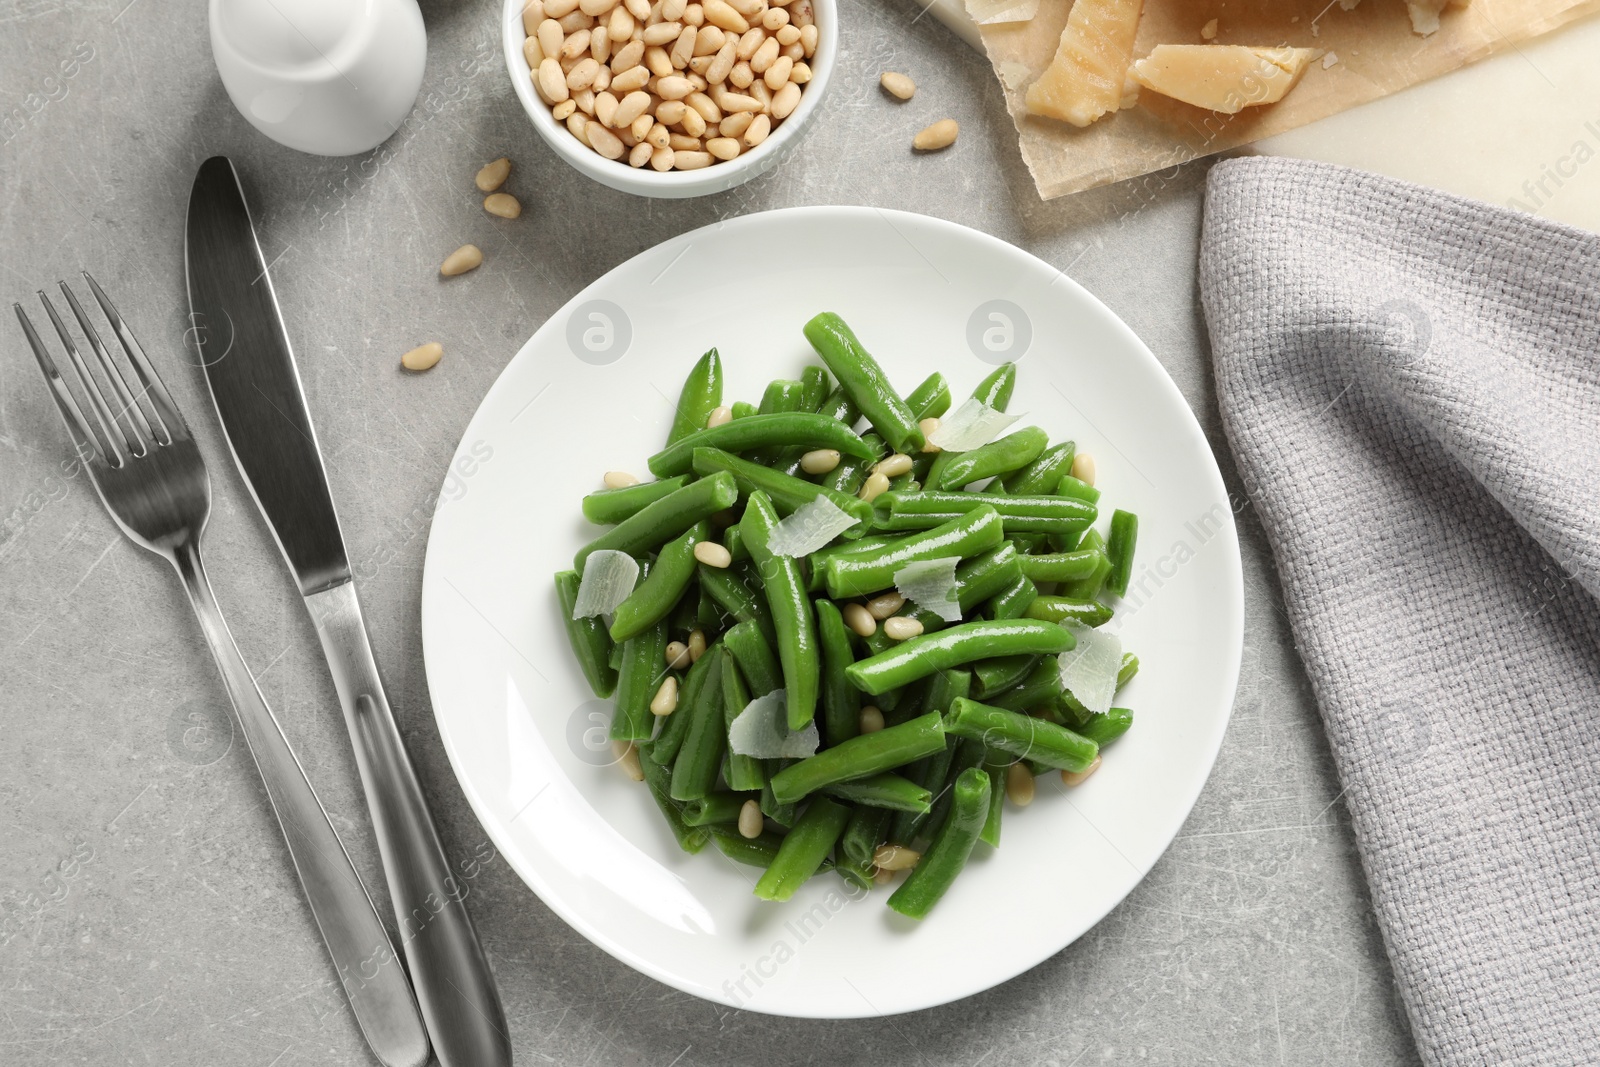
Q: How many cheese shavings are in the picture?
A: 6